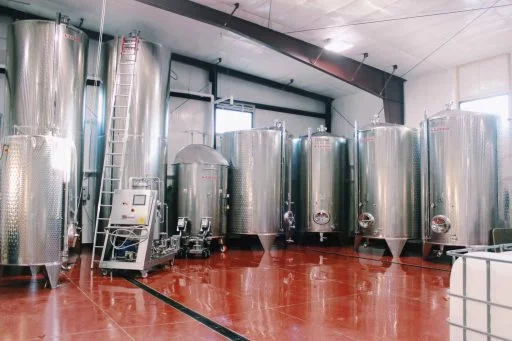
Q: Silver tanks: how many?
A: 8